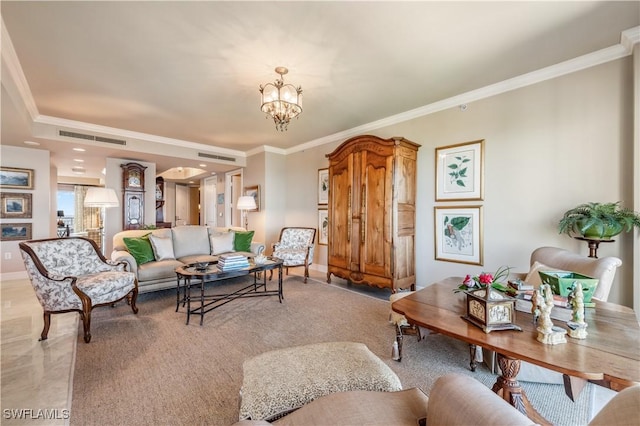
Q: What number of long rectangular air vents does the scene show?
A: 2